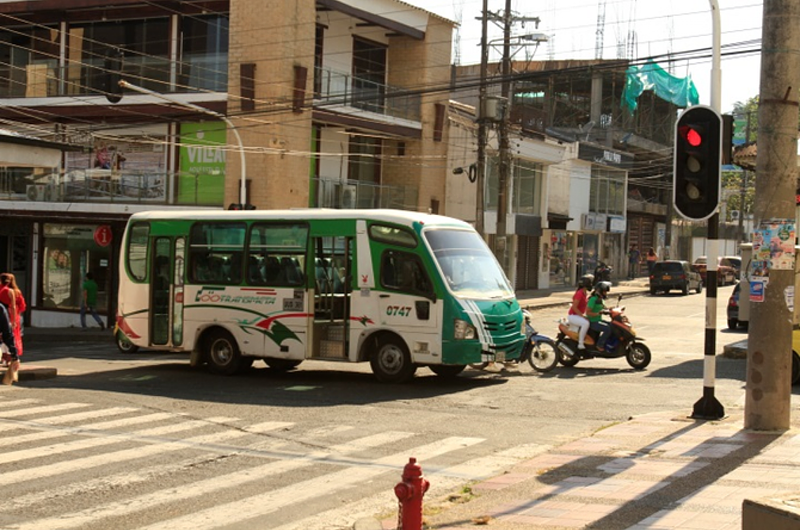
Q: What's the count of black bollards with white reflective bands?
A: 0